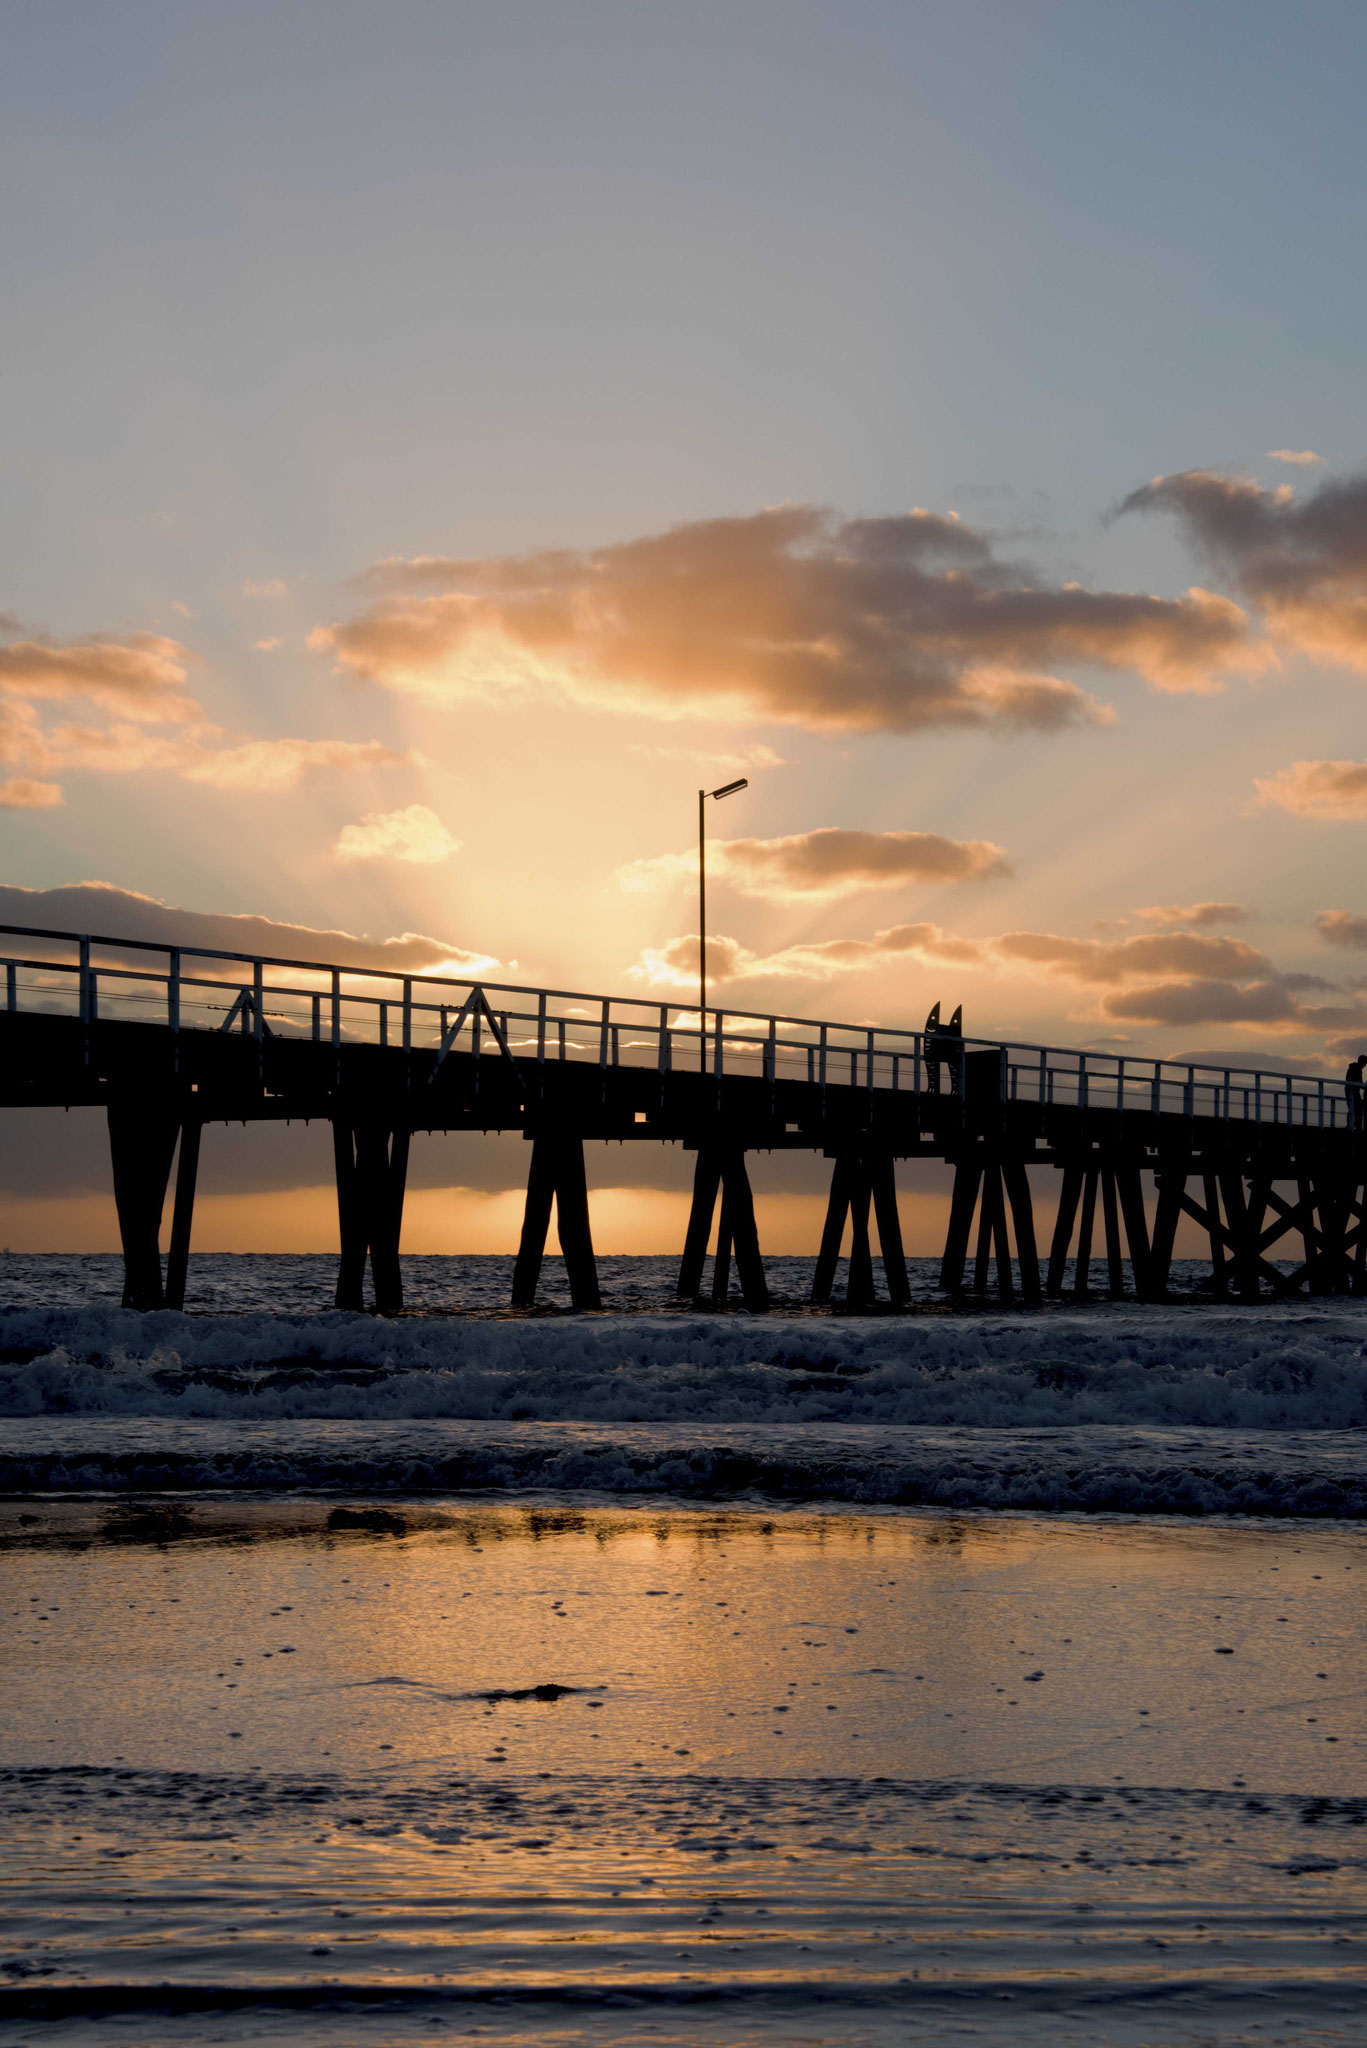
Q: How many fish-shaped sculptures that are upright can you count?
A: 2